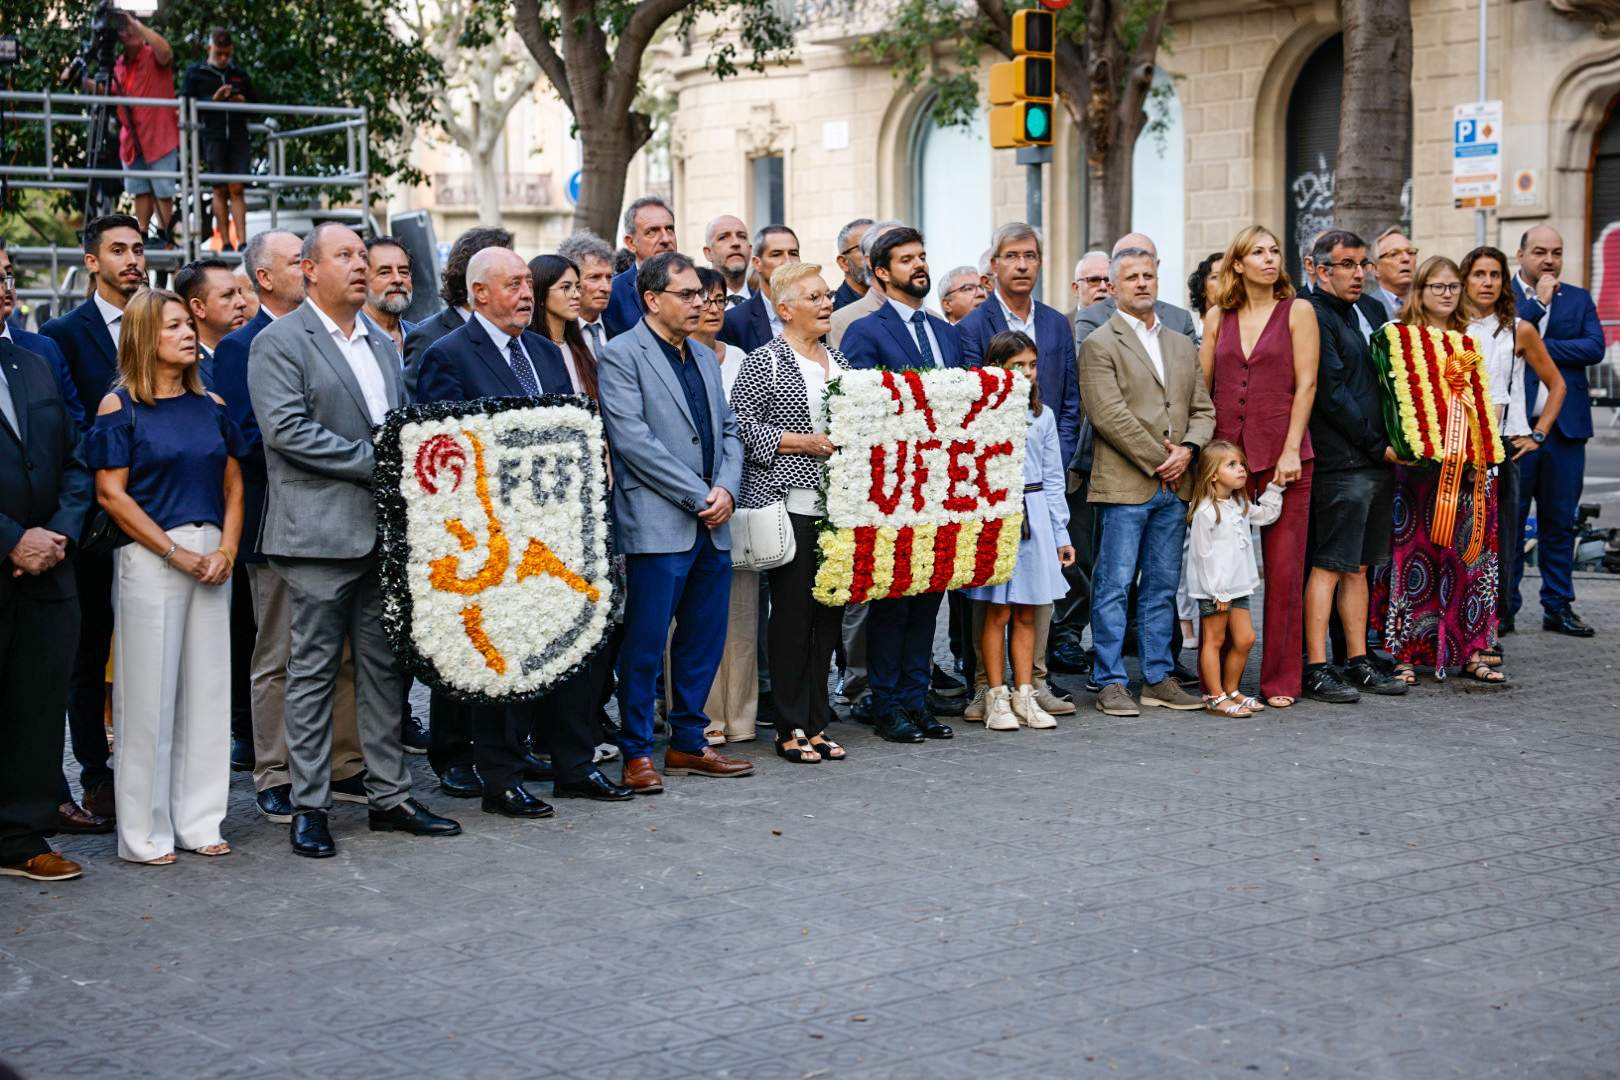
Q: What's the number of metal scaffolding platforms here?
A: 1